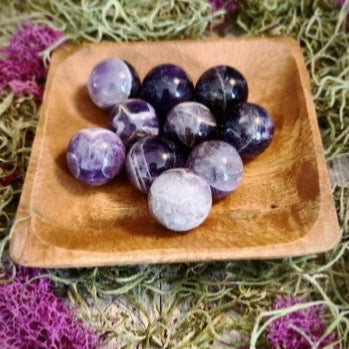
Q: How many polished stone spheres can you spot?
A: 10